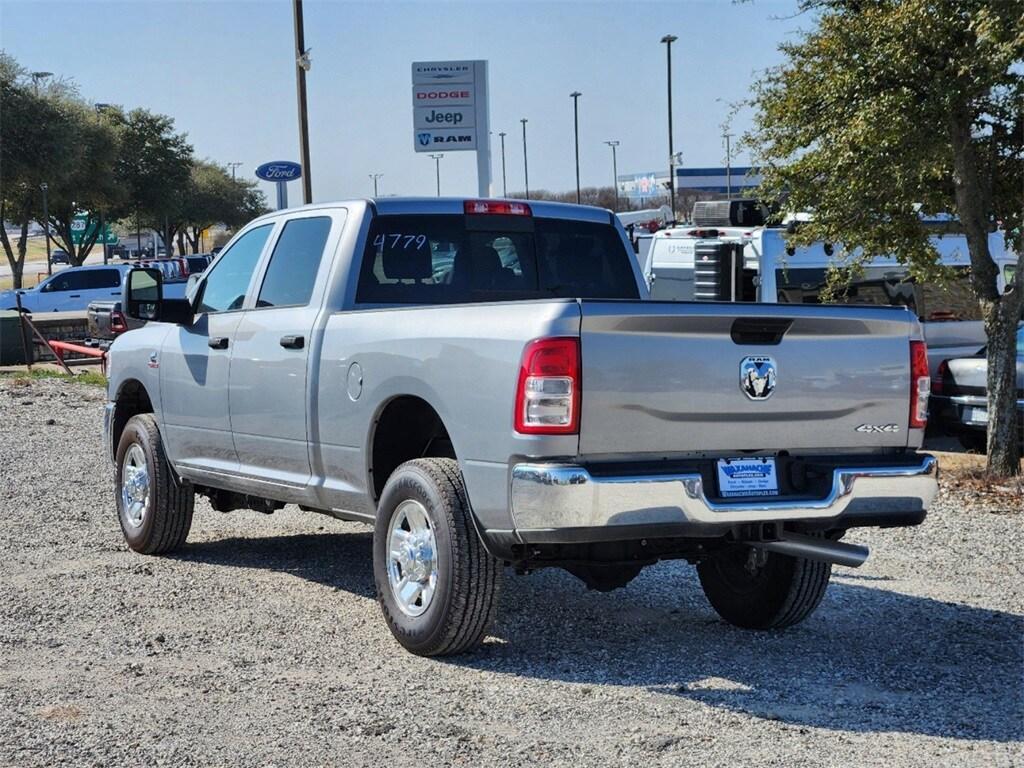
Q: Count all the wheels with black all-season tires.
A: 3